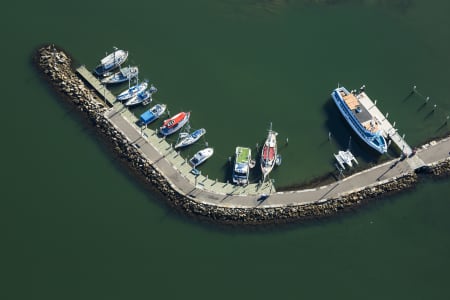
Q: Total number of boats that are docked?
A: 12